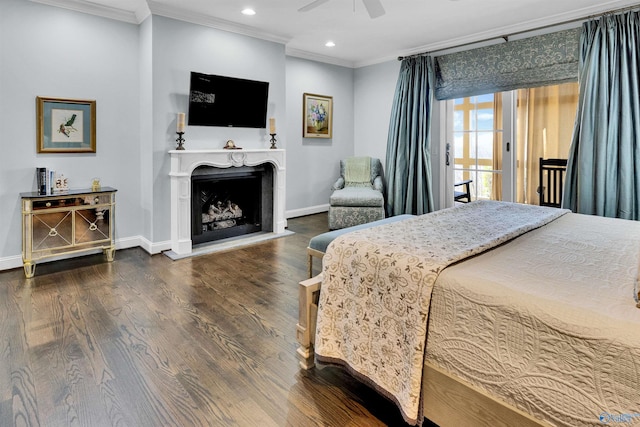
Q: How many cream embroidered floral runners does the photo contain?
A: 1